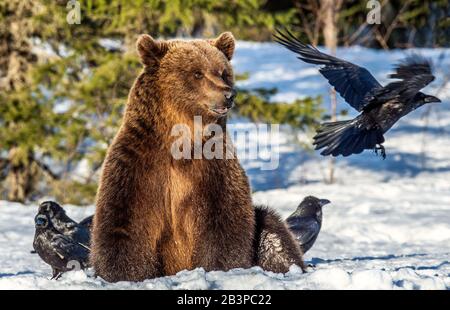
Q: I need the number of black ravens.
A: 4